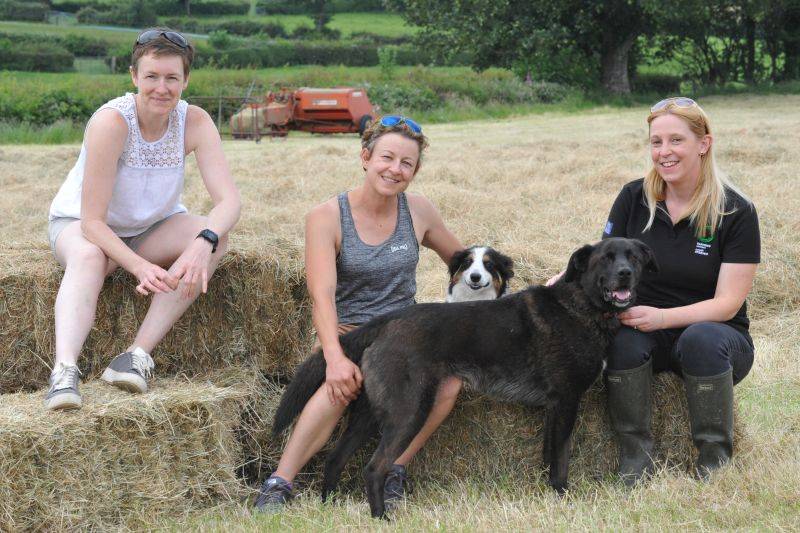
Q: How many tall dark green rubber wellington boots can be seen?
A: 2